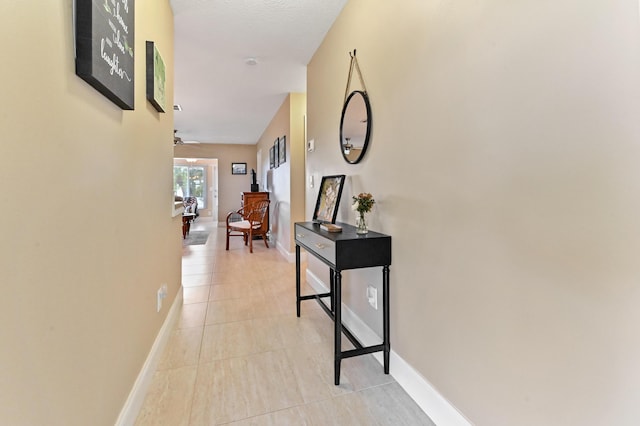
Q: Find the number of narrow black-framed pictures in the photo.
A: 3